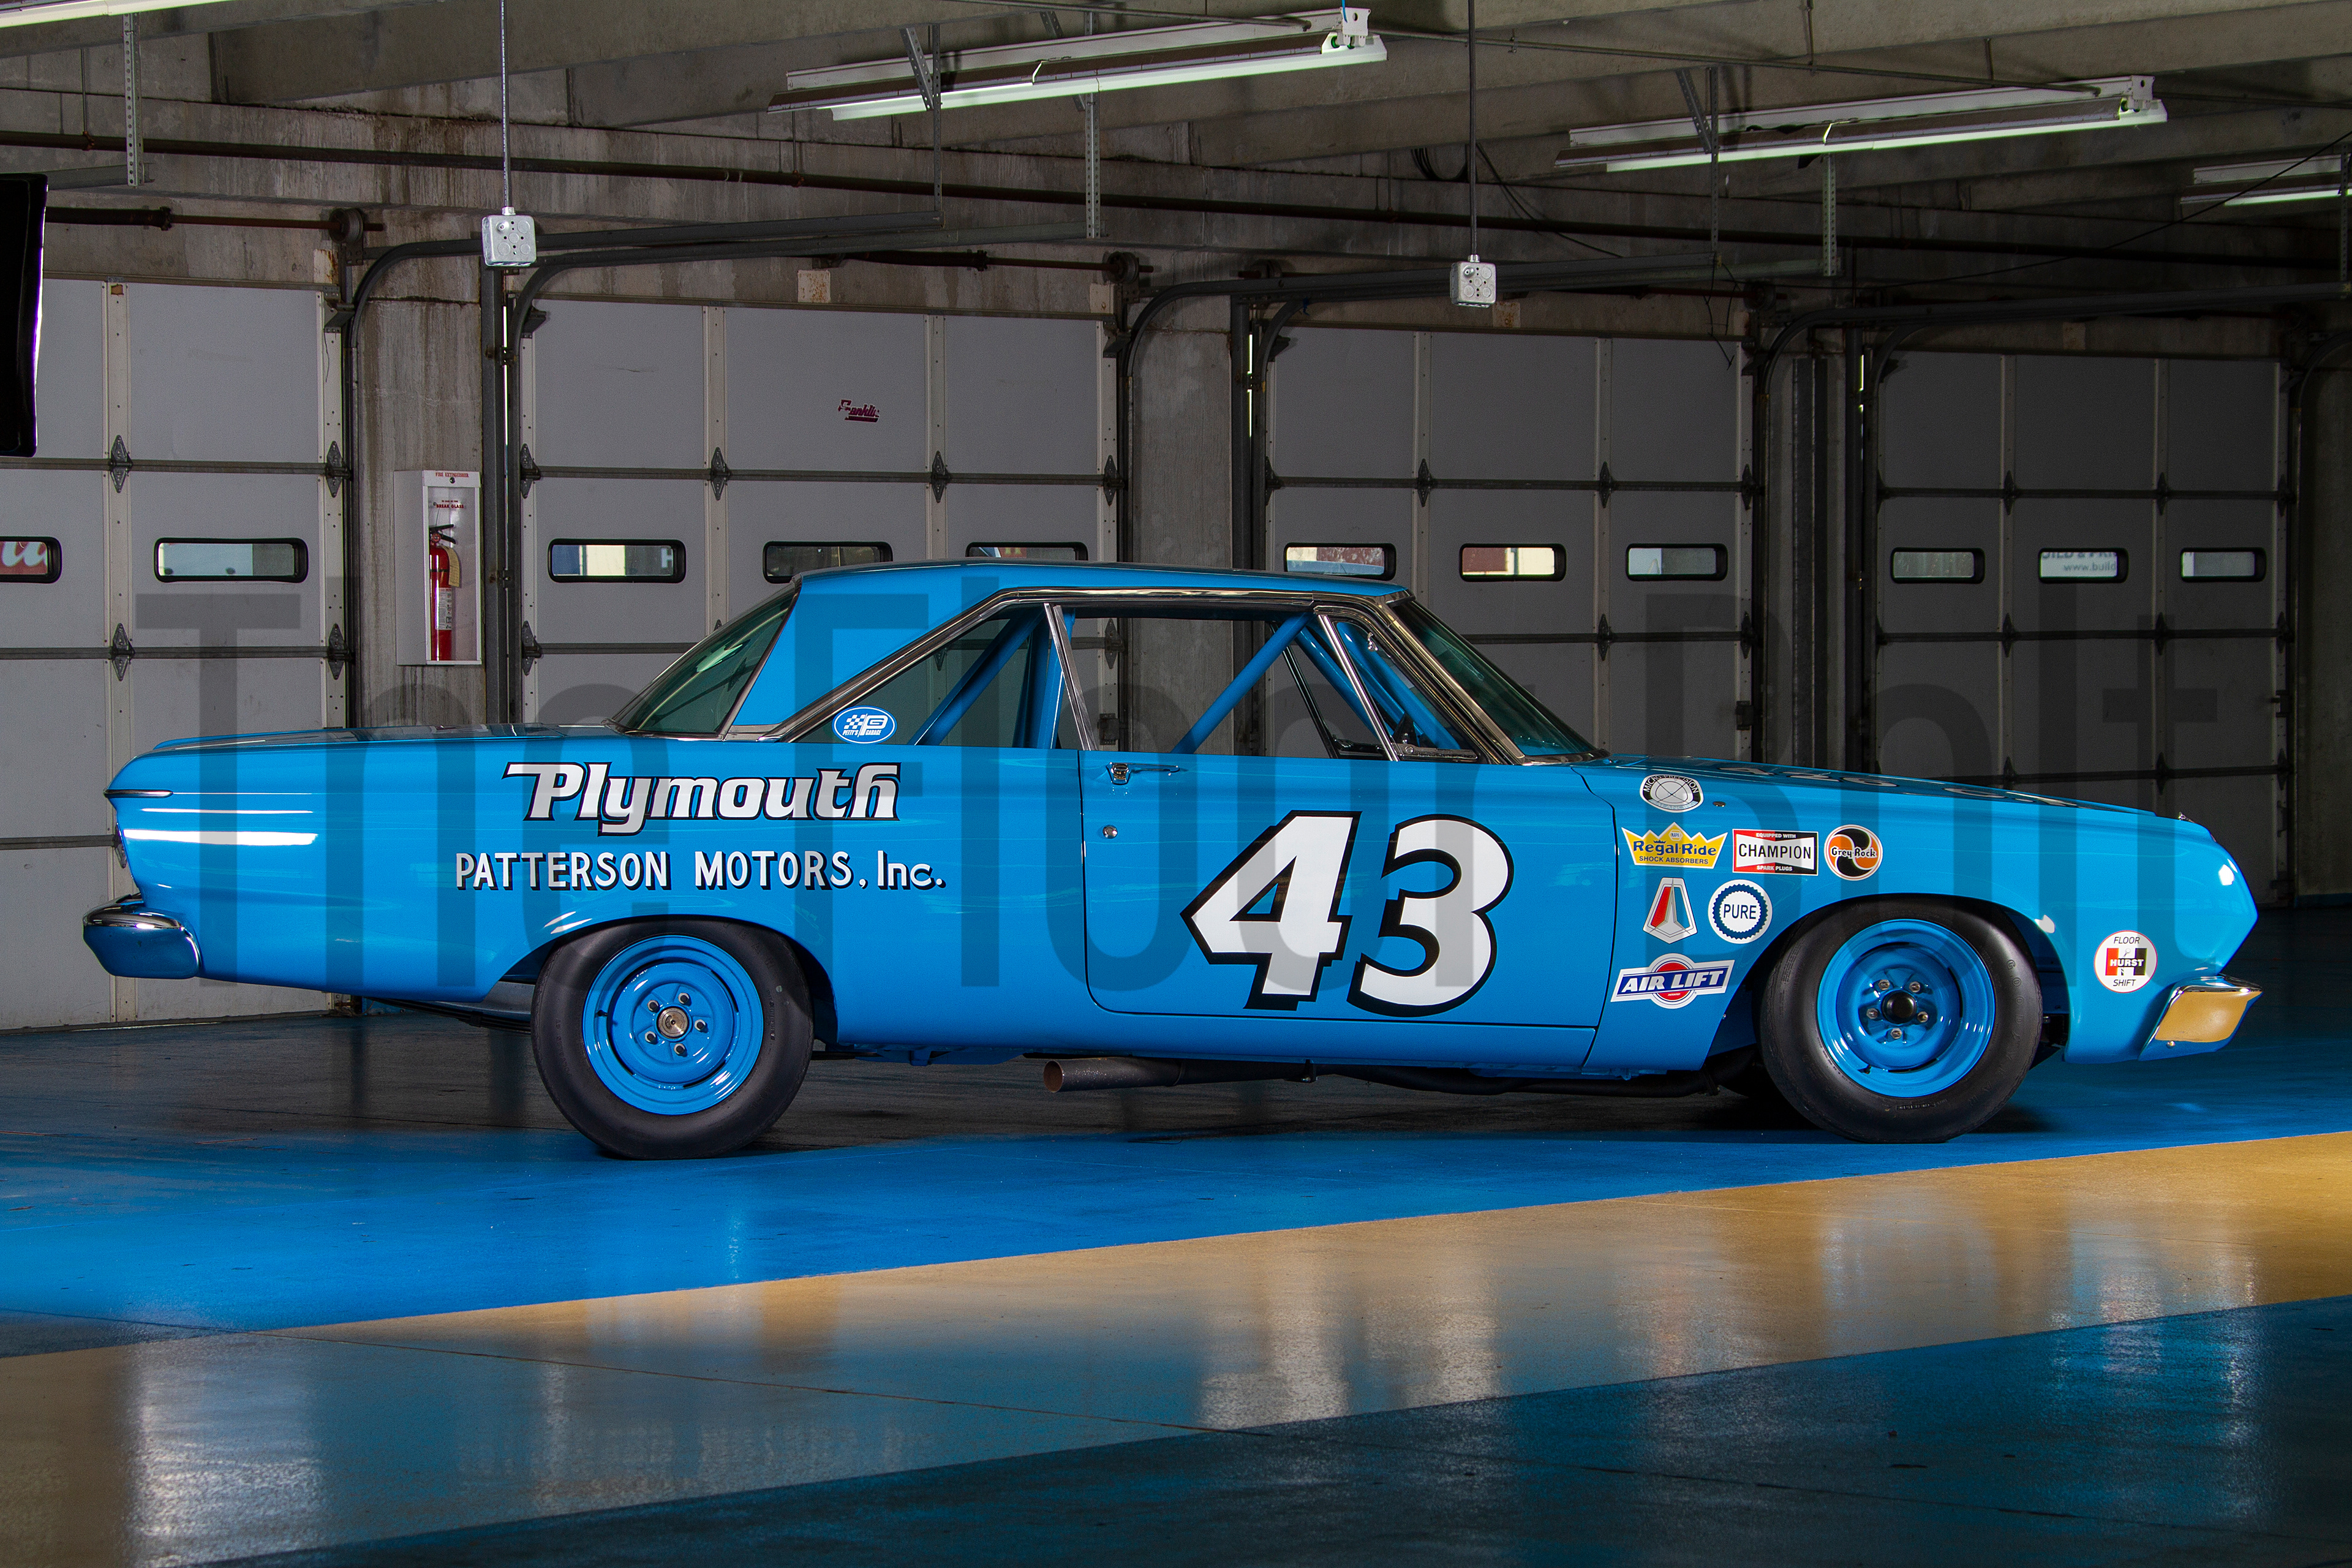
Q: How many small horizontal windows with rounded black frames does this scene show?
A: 11